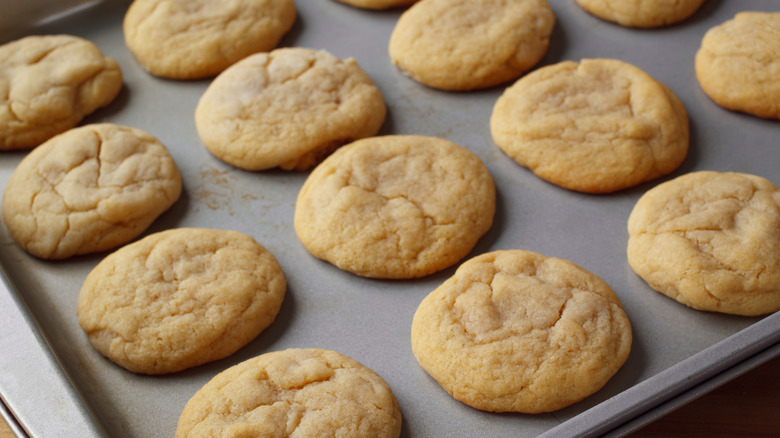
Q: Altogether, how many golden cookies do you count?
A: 14